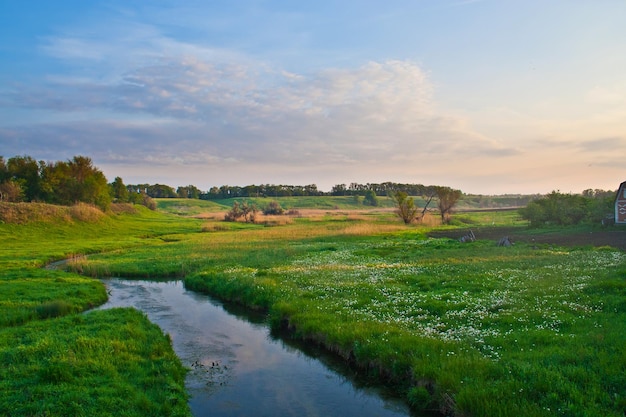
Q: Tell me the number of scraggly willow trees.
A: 3